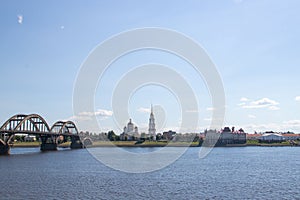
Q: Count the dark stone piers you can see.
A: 3